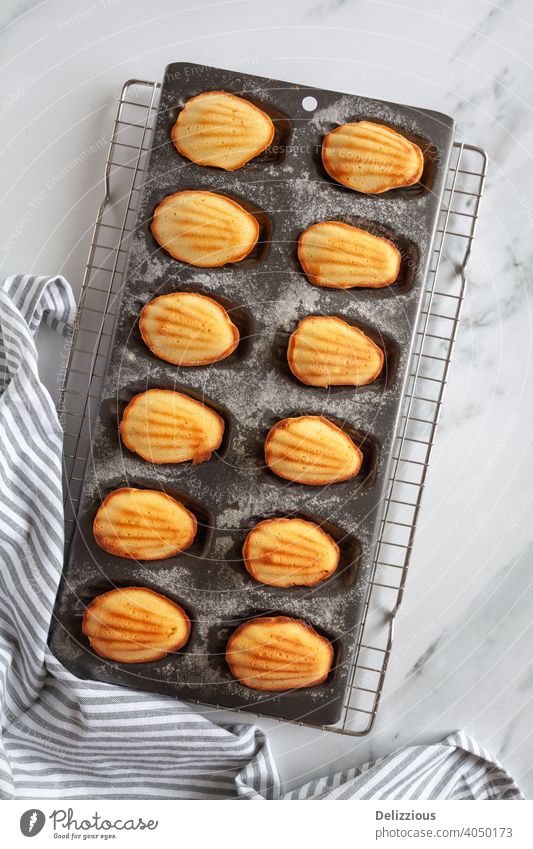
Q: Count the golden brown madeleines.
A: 12